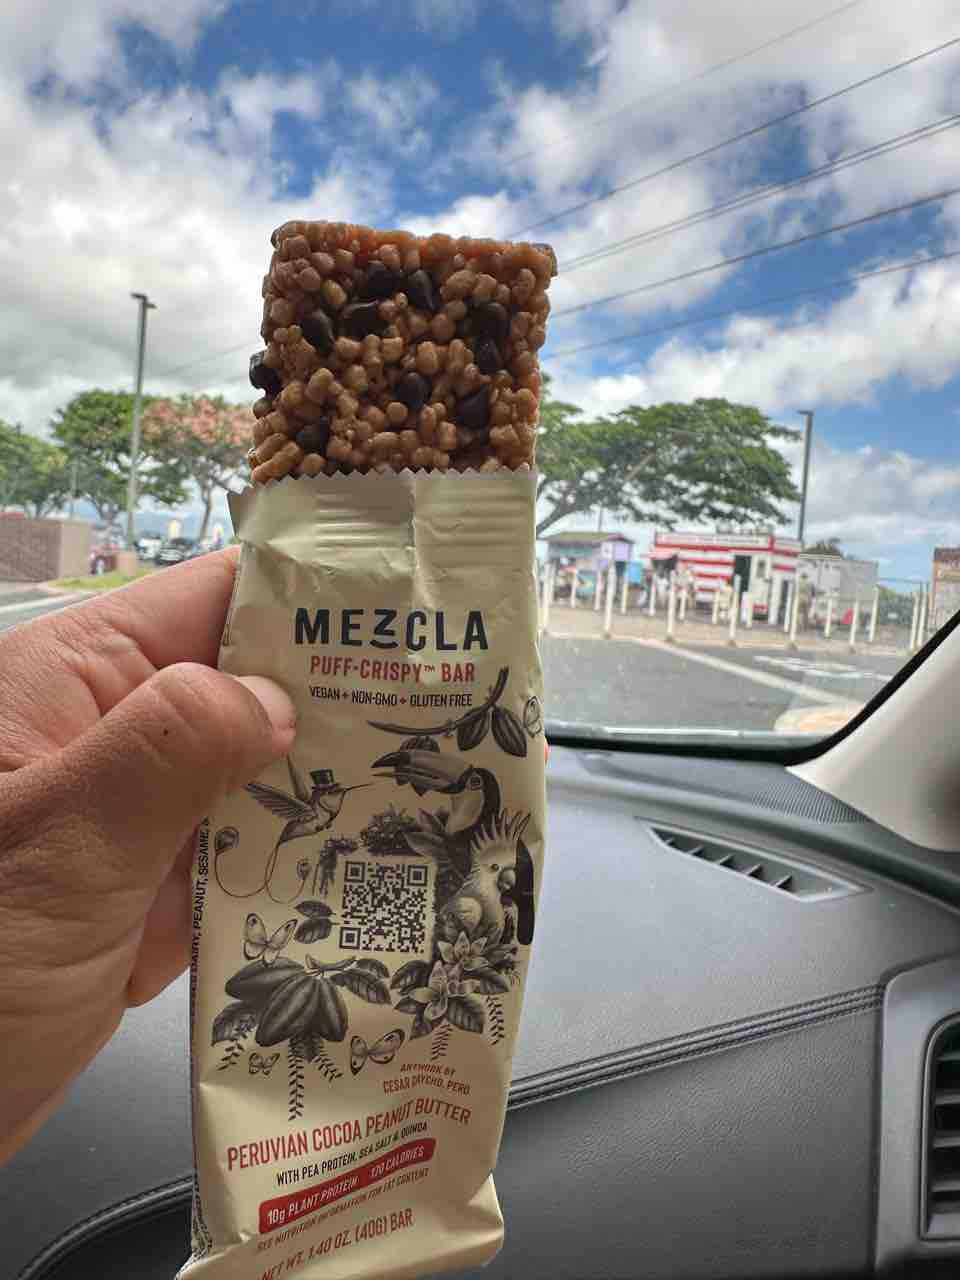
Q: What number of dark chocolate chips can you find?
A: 10